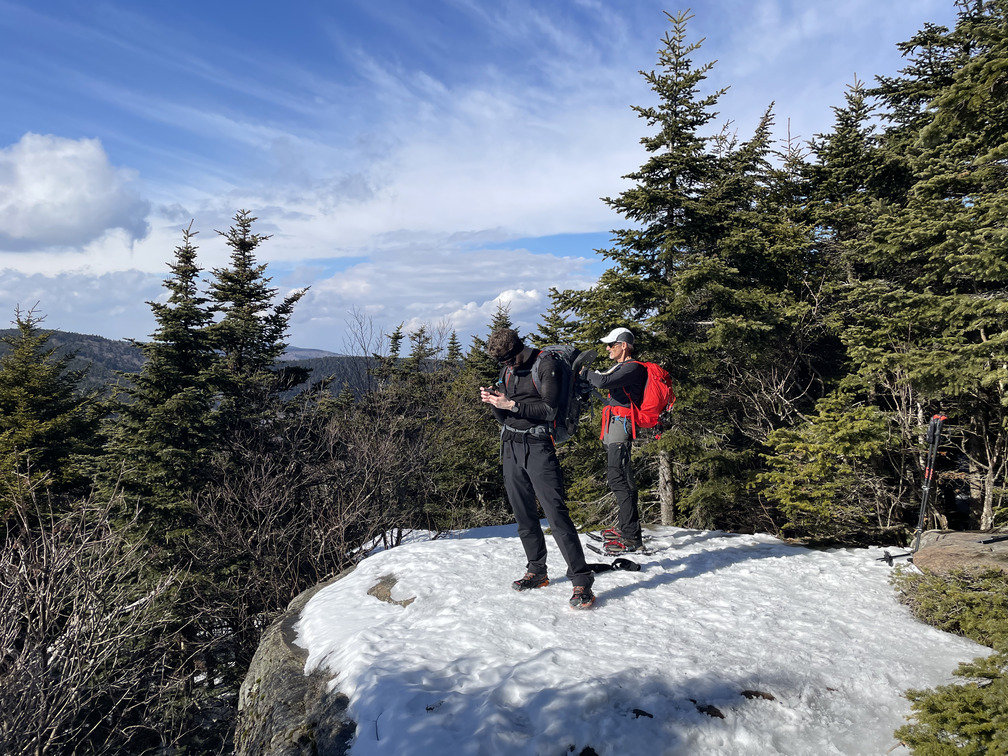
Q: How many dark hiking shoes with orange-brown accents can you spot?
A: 2